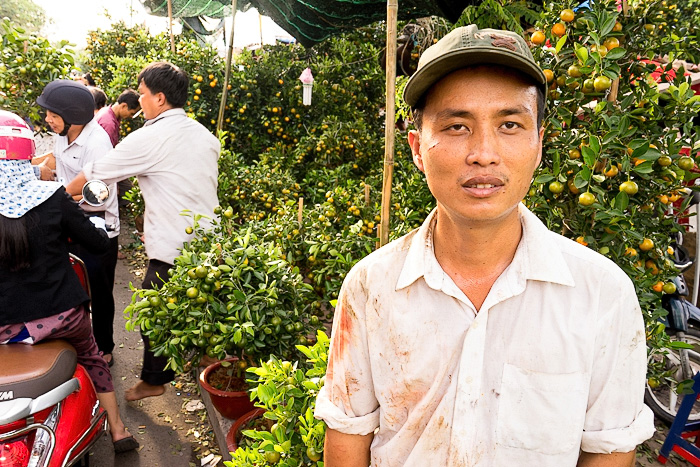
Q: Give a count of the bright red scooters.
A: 1